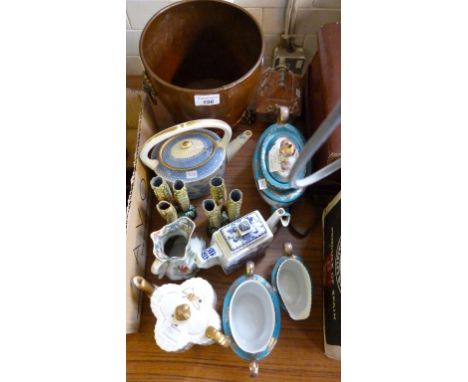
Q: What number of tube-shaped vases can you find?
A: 6